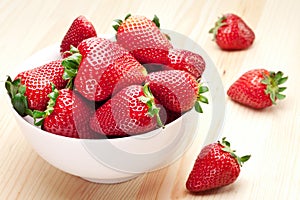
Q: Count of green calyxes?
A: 9